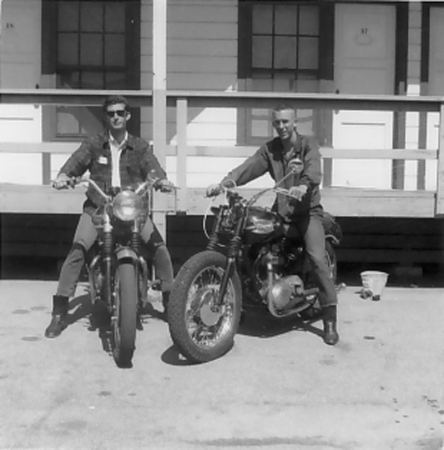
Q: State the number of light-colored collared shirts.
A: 1